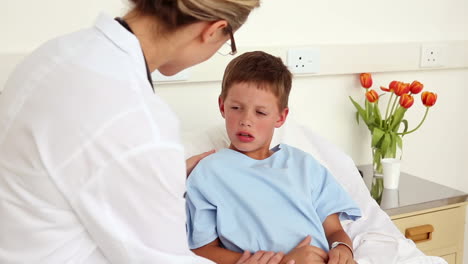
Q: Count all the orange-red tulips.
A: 7